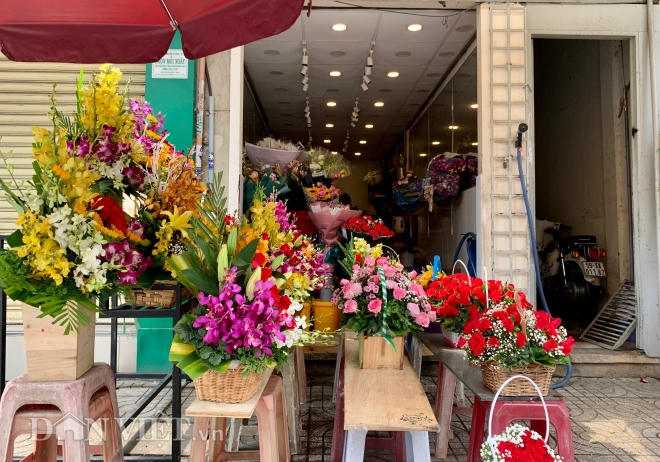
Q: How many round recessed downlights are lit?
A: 12